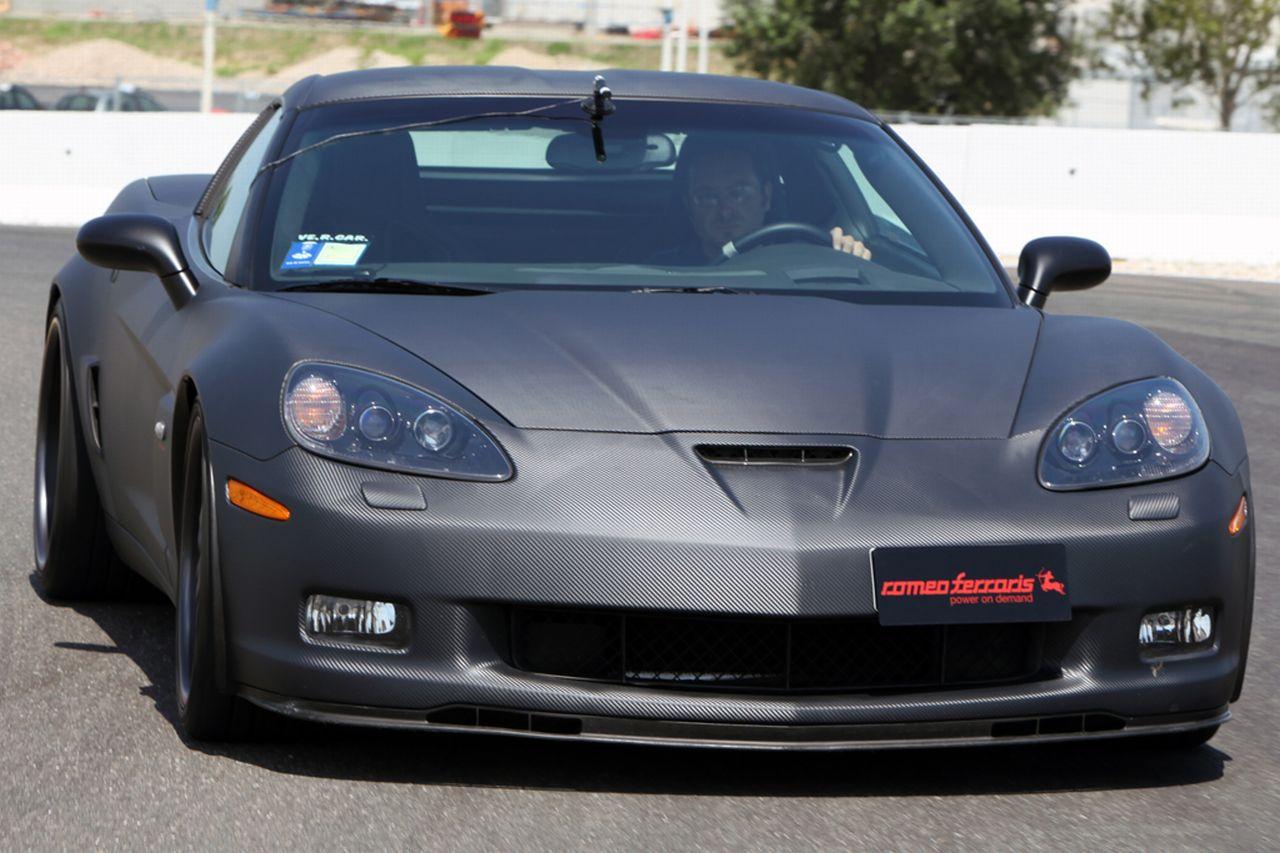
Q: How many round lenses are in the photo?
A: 6